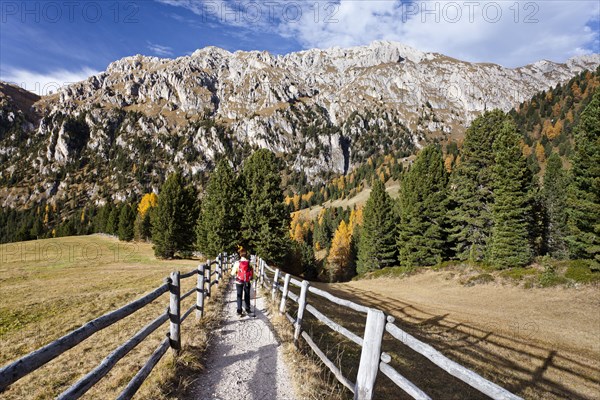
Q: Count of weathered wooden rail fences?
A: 2